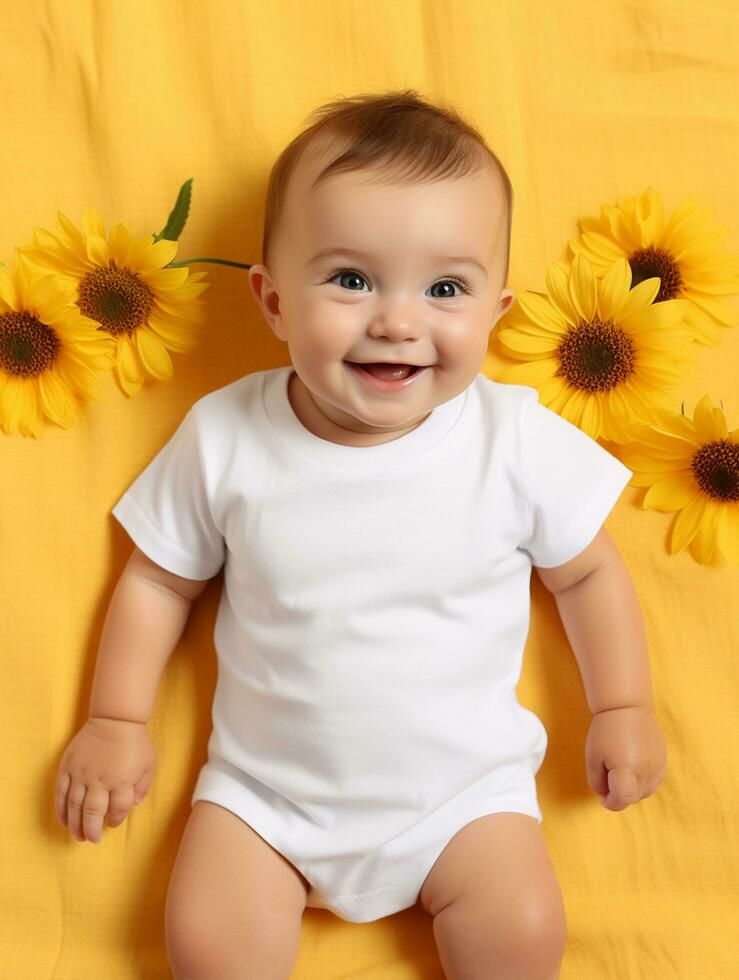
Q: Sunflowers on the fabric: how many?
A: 5